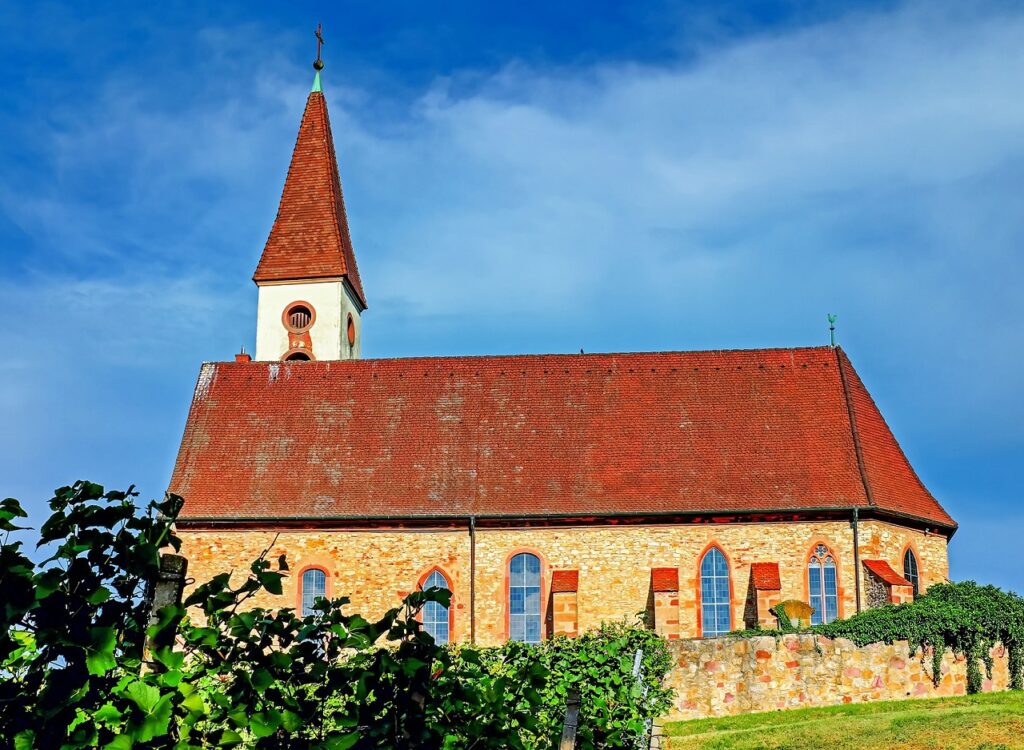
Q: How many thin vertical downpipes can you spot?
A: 2